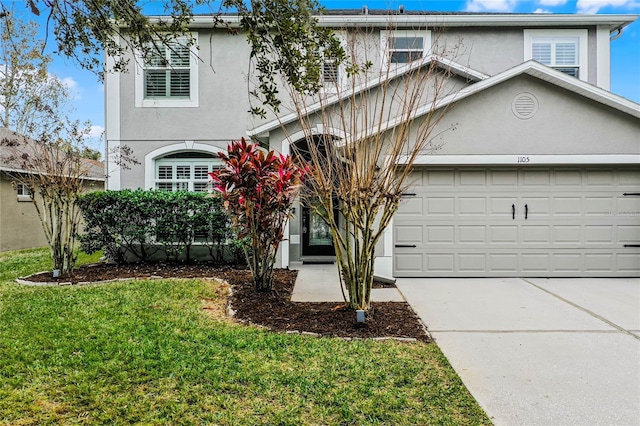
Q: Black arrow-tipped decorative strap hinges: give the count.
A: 4